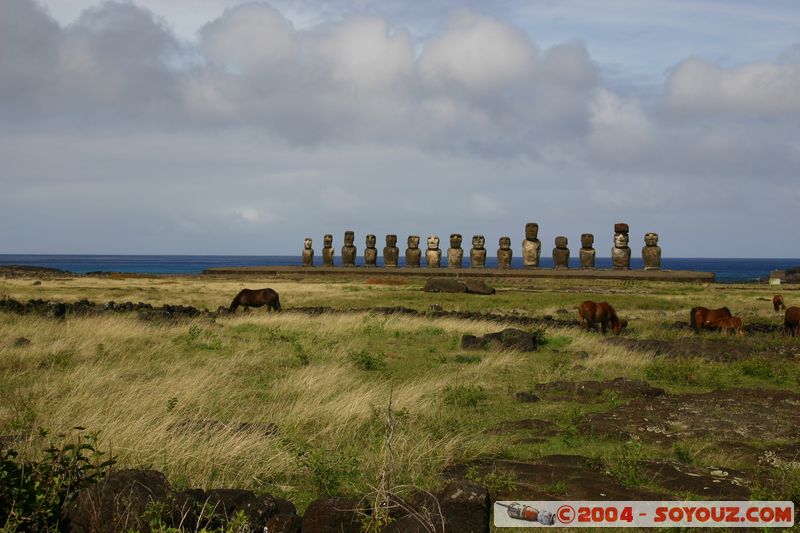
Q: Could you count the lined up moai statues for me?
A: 15